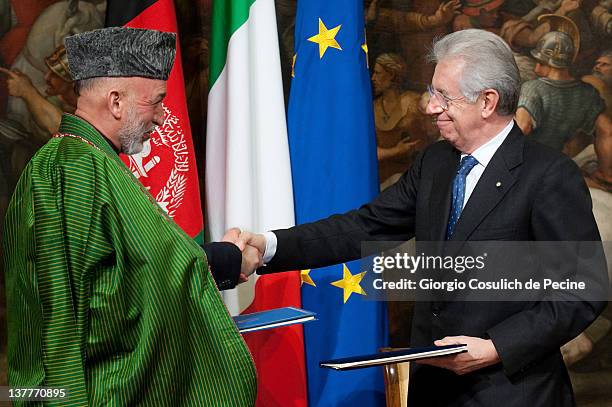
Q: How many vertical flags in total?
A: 3